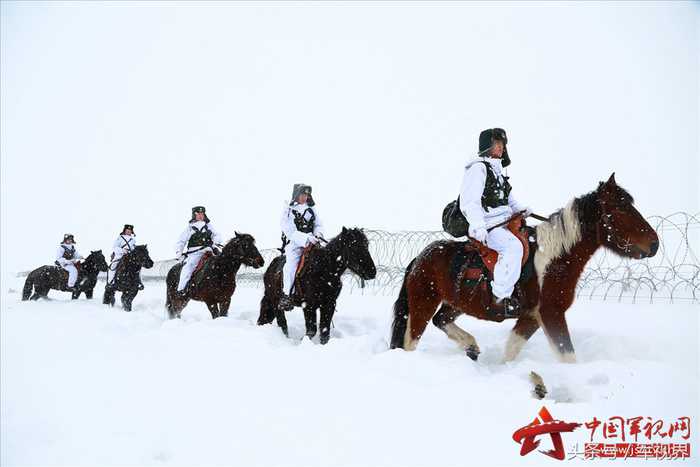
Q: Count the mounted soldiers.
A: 5